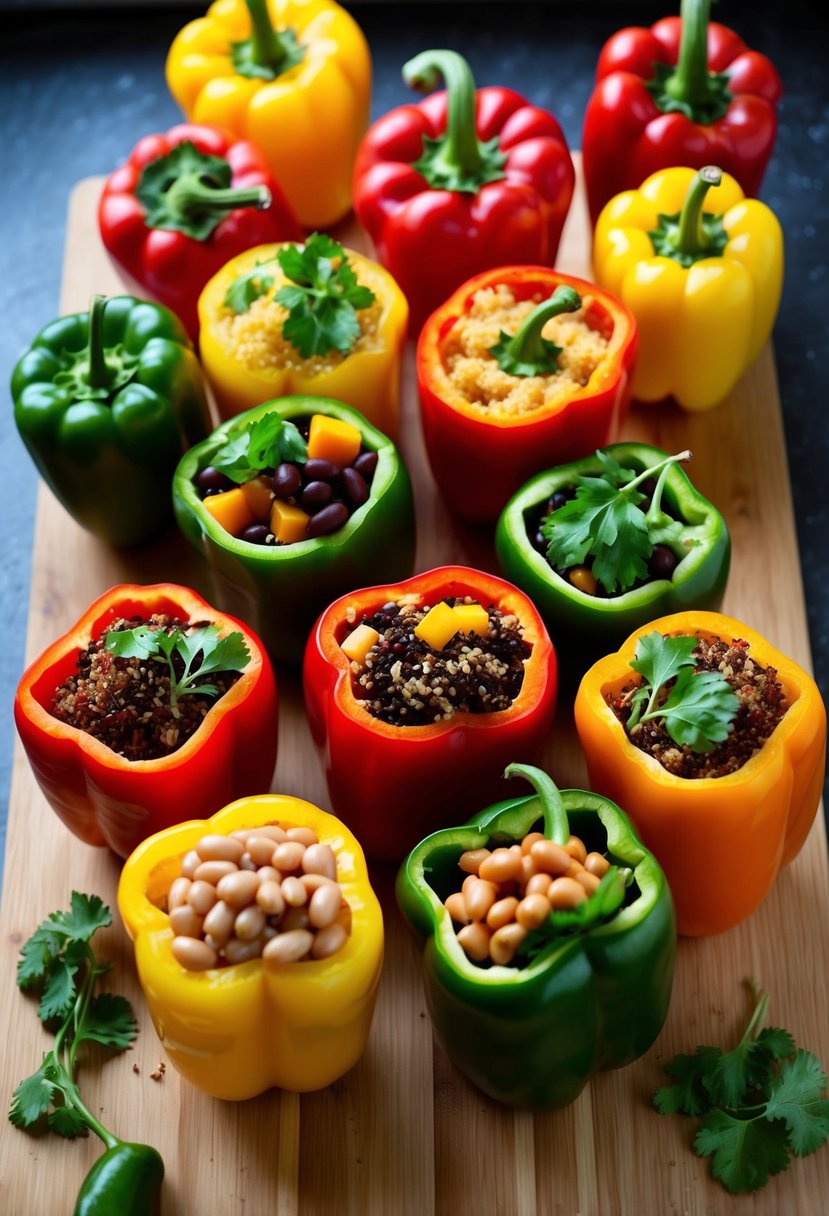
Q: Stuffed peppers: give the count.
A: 9